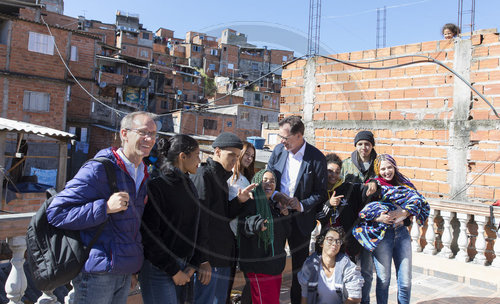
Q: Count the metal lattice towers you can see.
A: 3